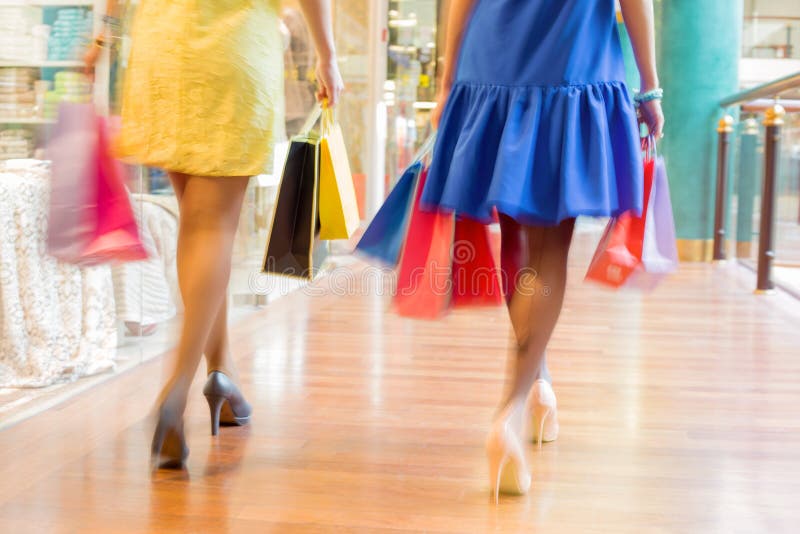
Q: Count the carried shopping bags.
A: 9